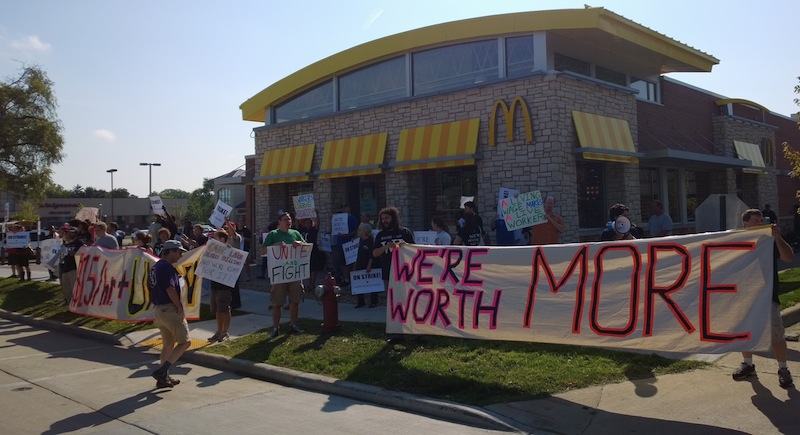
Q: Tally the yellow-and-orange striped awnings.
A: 5